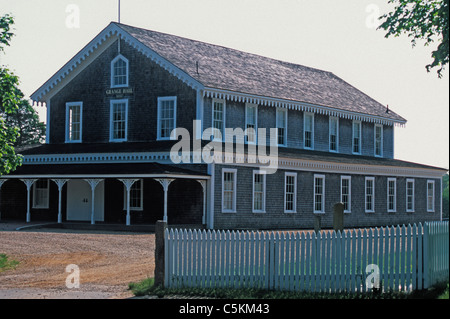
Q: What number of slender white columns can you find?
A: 6